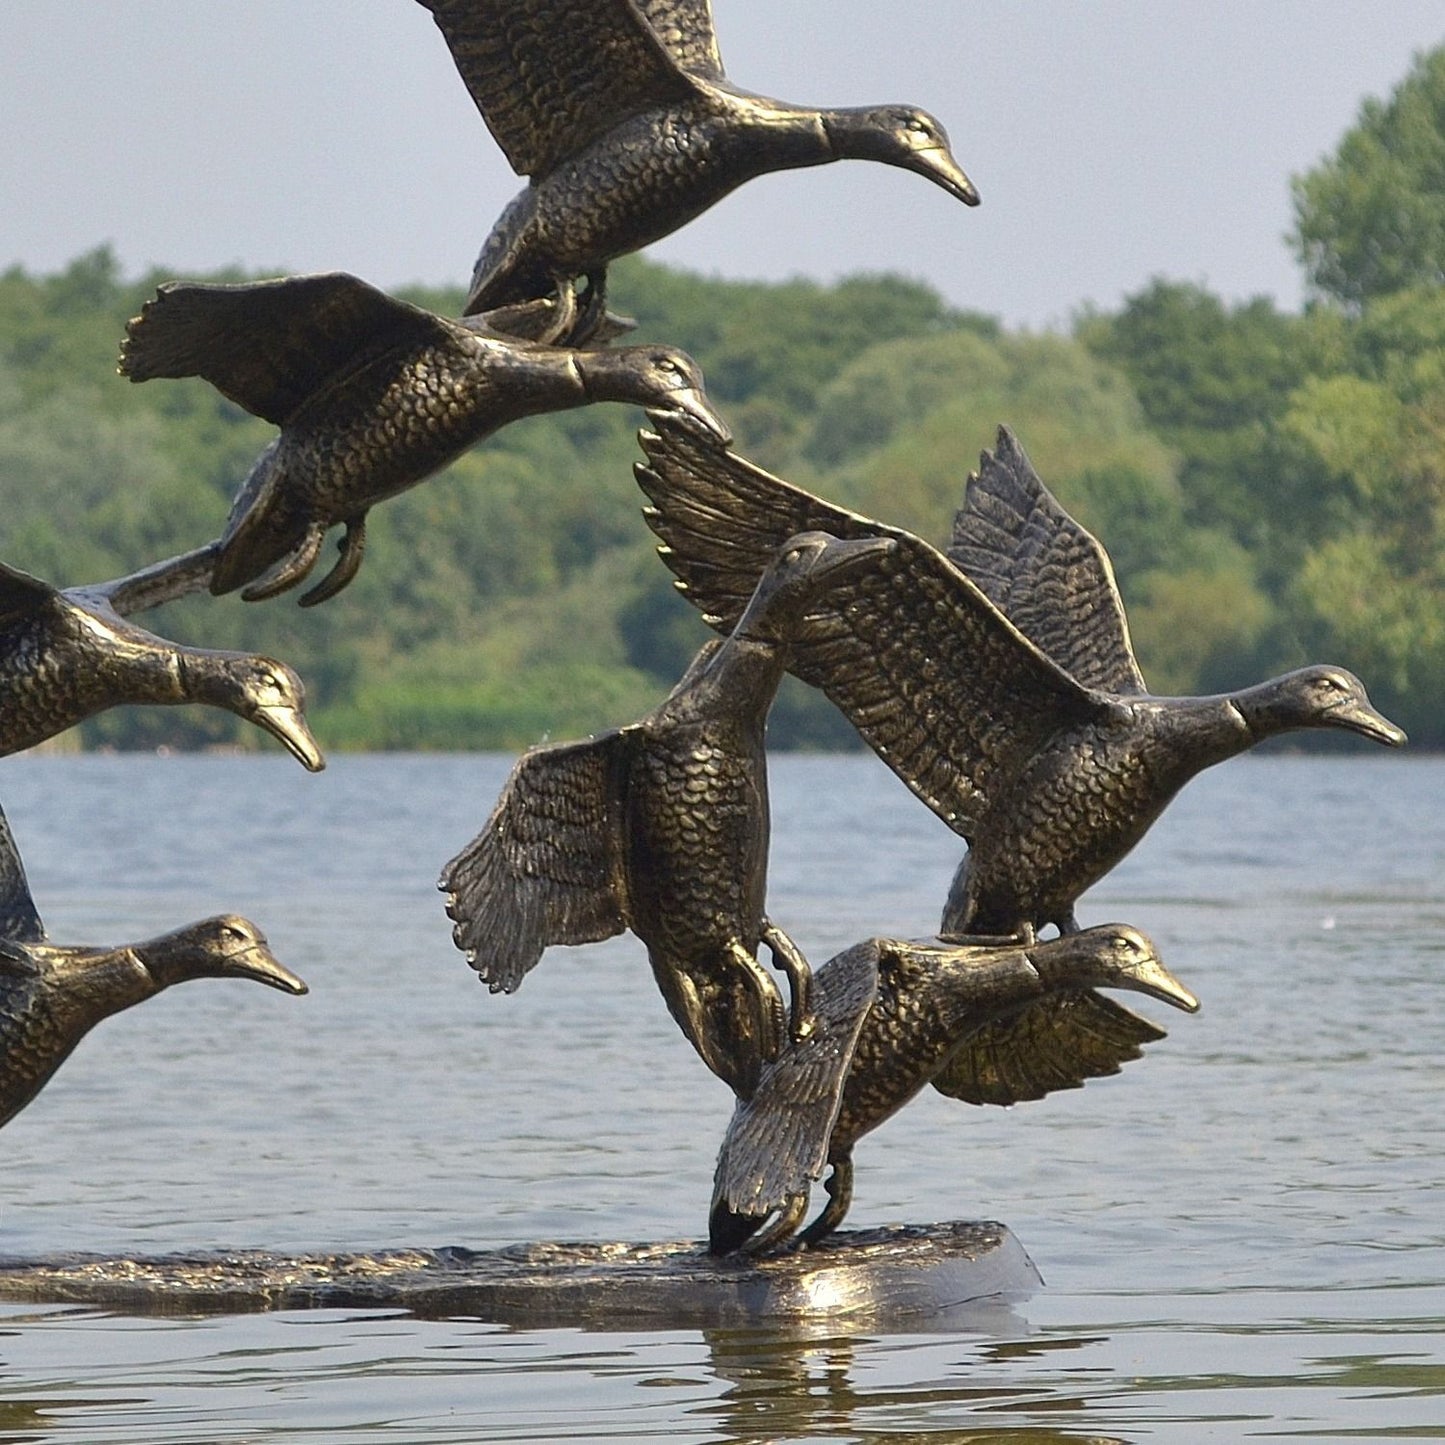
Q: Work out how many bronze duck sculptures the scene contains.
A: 7